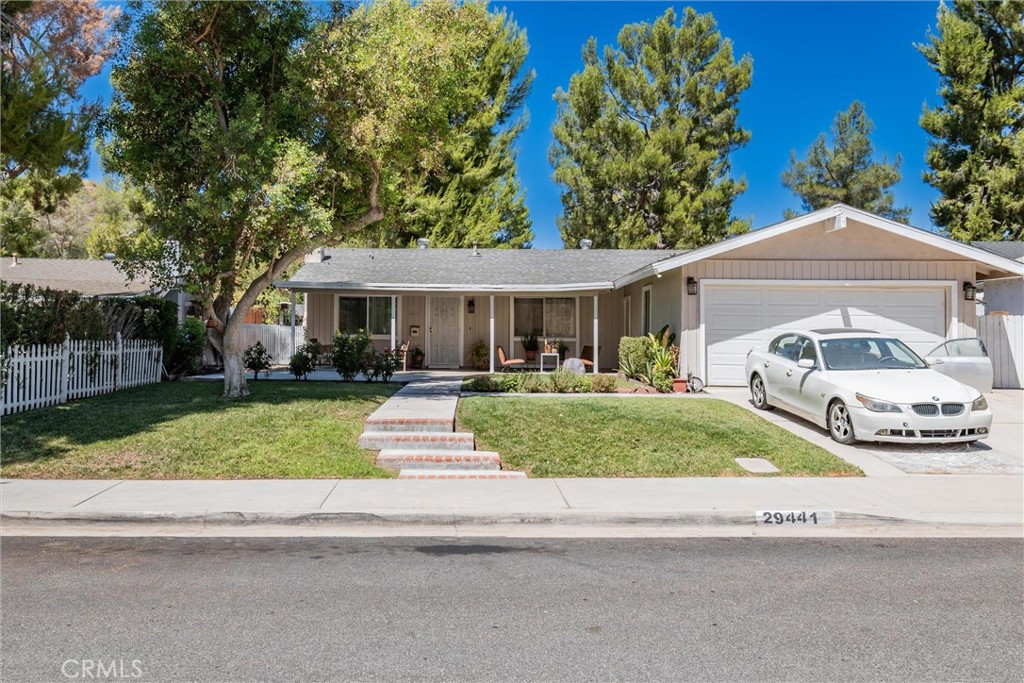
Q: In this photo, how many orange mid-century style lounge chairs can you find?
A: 2